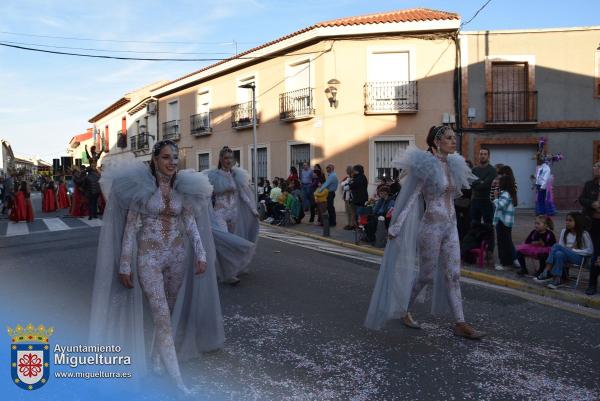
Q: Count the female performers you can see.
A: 3